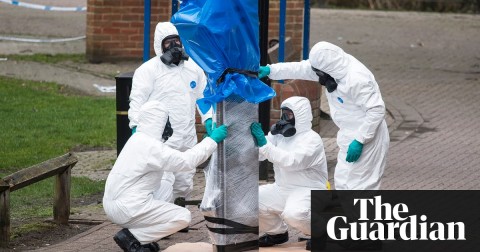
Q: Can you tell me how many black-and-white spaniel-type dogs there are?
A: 0